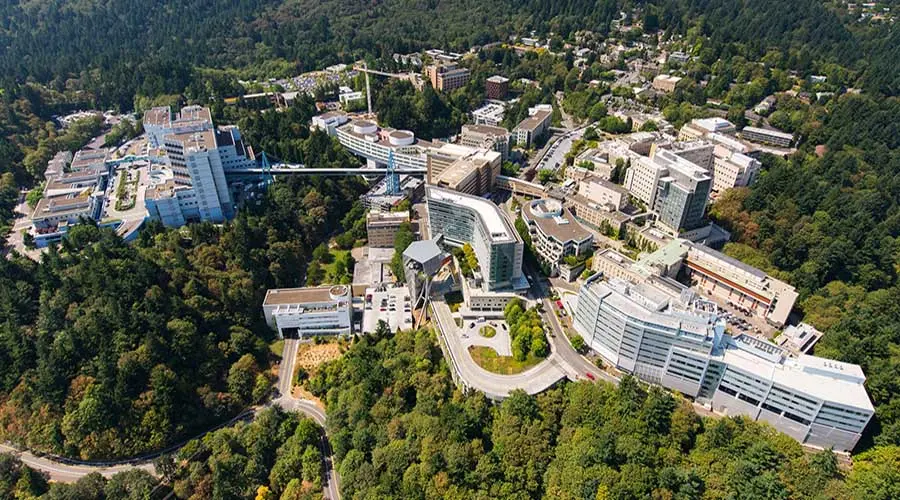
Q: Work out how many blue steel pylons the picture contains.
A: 2